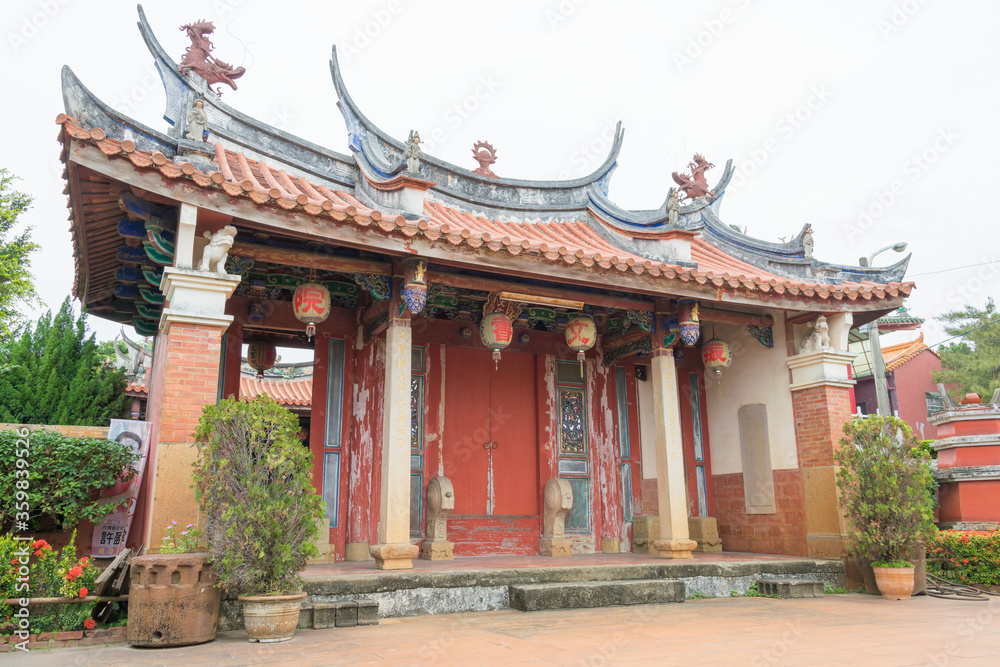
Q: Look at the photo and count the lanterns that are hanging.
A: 5